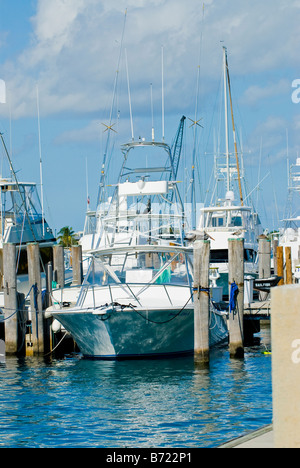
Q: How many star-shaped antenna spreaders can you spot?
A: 2